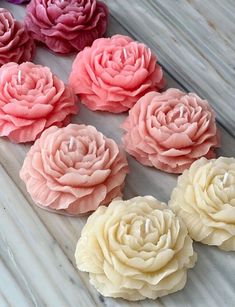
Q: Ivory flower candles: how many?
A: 2